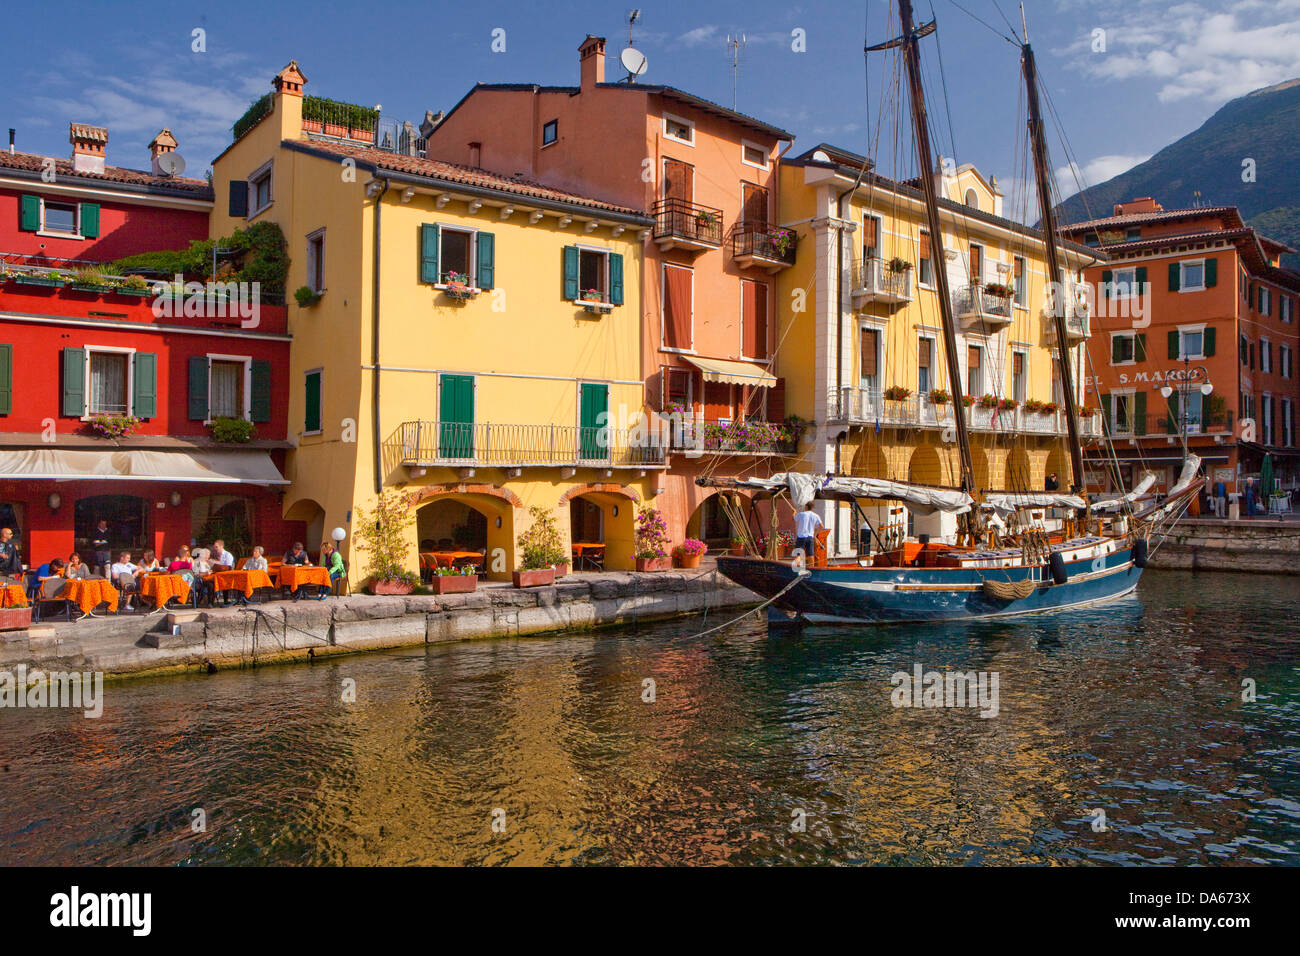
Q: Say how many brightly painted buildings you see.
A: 5